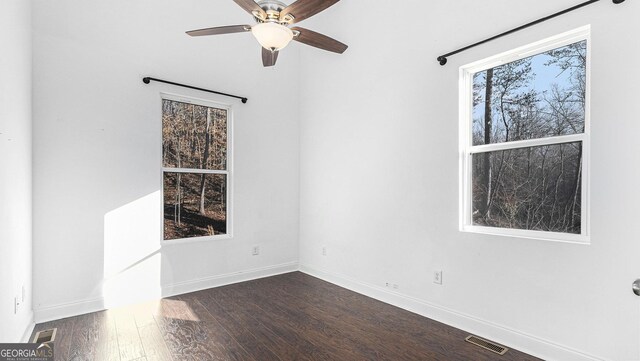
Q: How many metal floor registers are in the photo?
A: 2